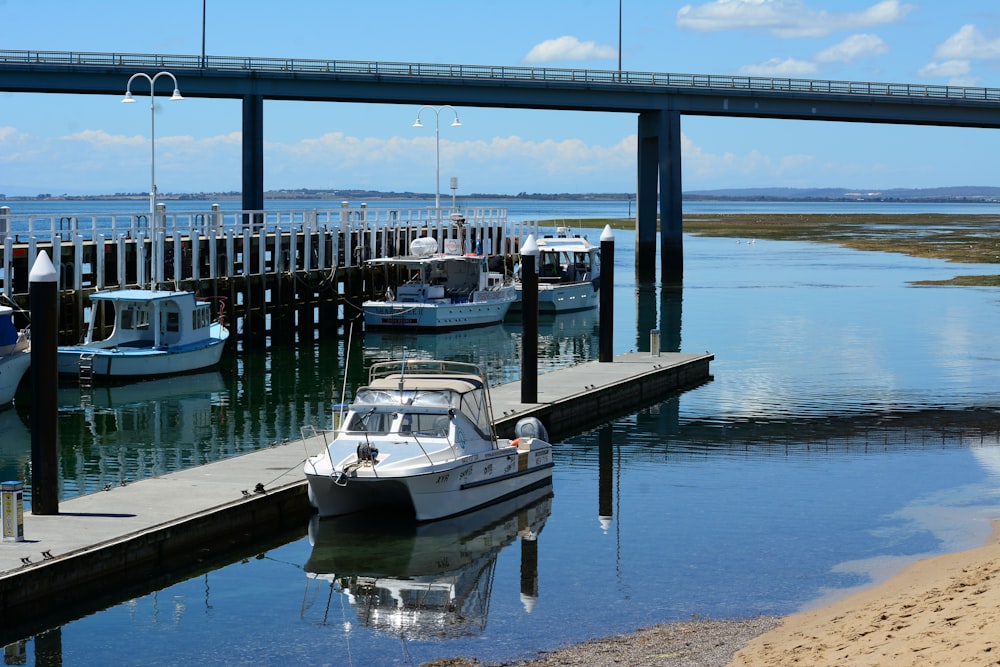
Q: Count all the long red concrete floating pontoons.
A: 0